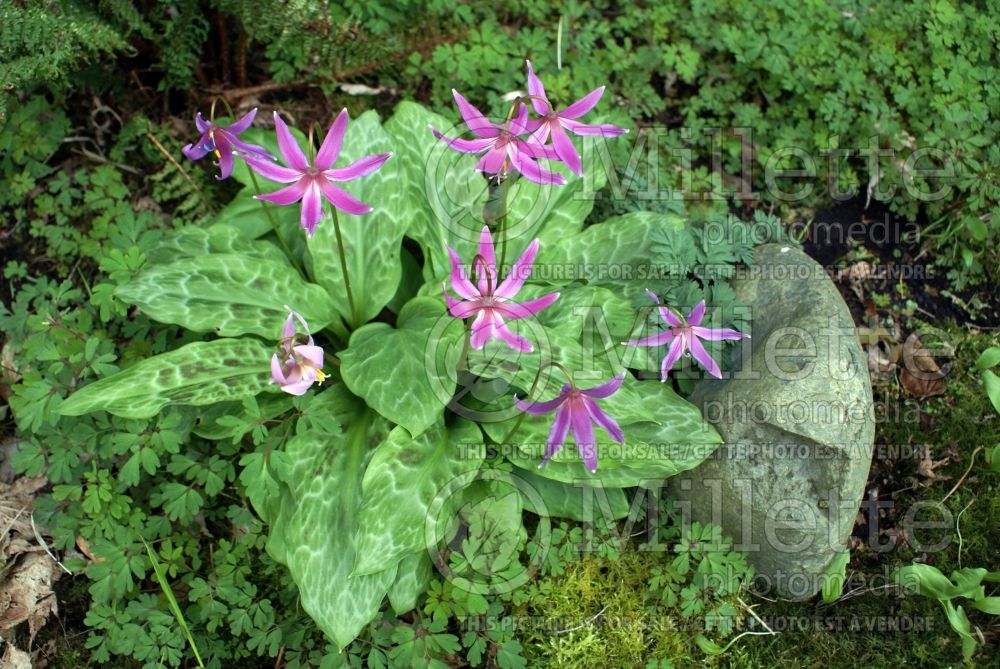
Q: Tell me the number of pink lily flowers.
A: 8